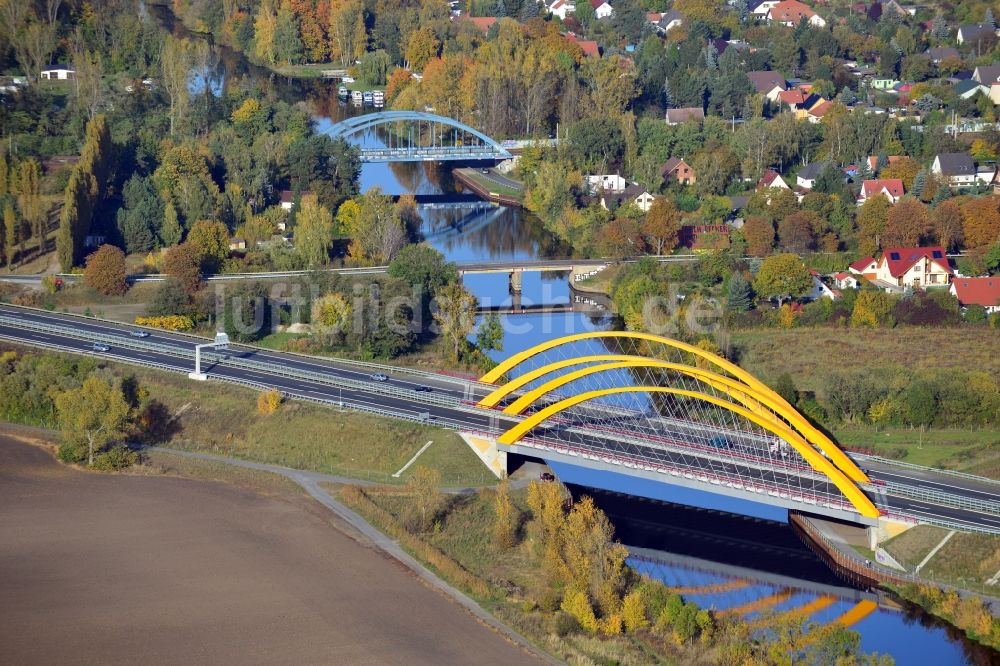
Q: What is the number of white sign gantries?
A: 1